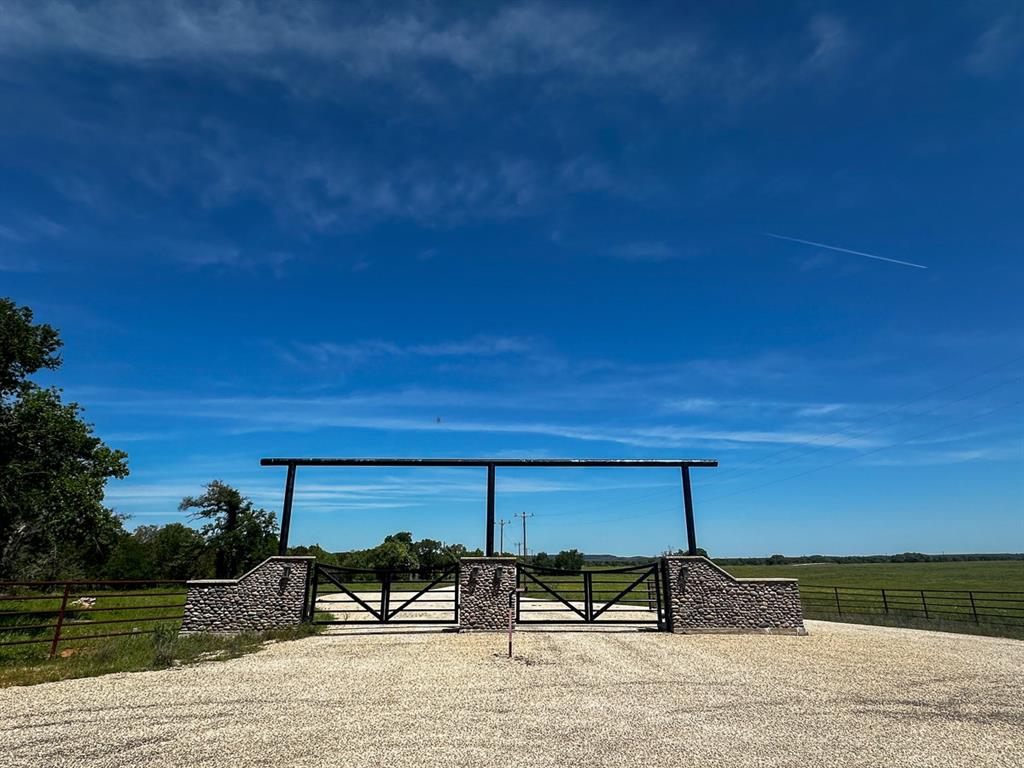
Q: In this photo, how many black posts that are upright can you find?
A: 3